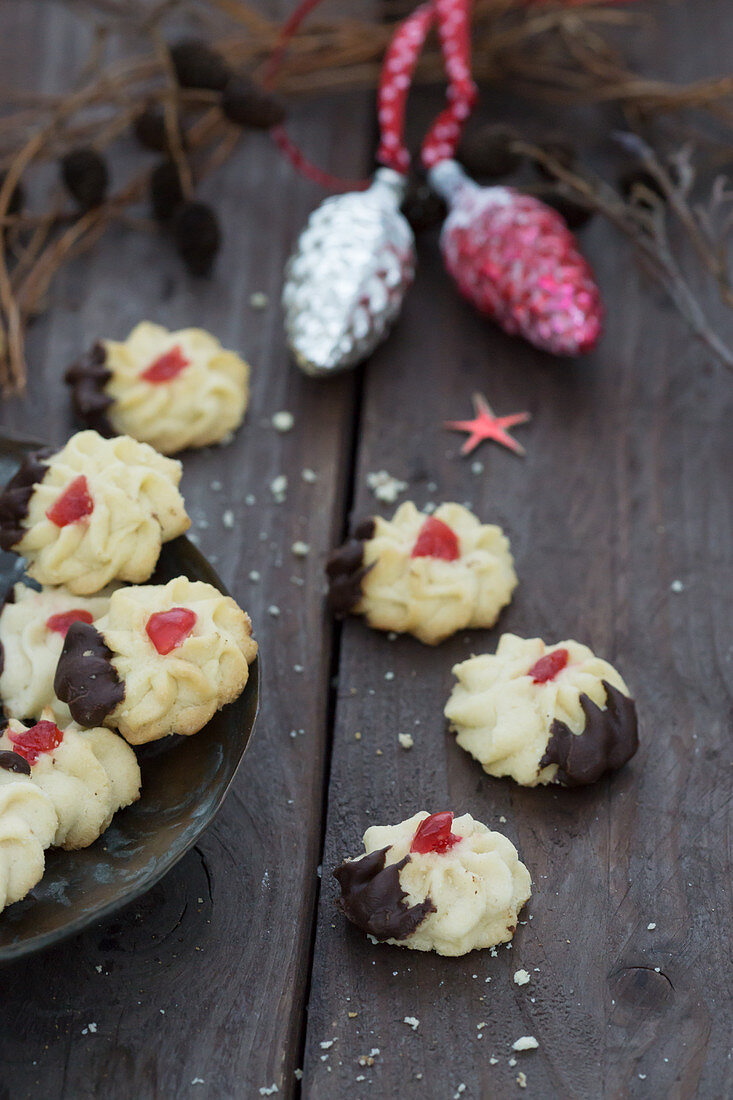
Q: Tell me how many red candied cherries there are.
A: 8